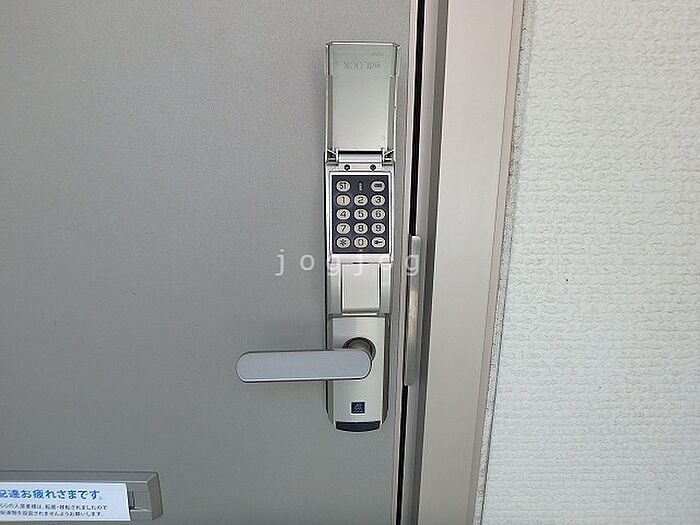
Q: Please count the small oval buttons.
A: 14